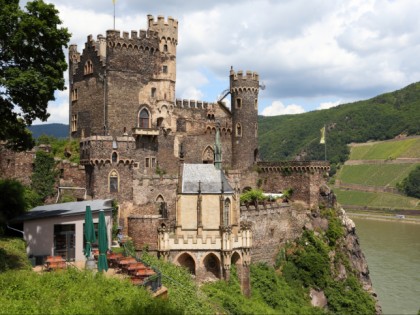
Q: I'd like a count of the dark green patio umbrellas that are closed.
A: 2